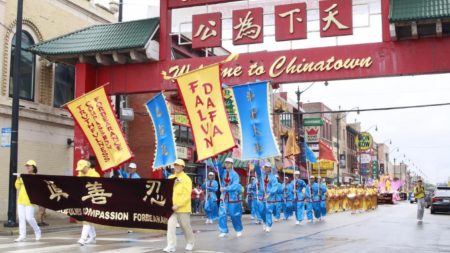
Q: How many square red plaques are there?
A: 4